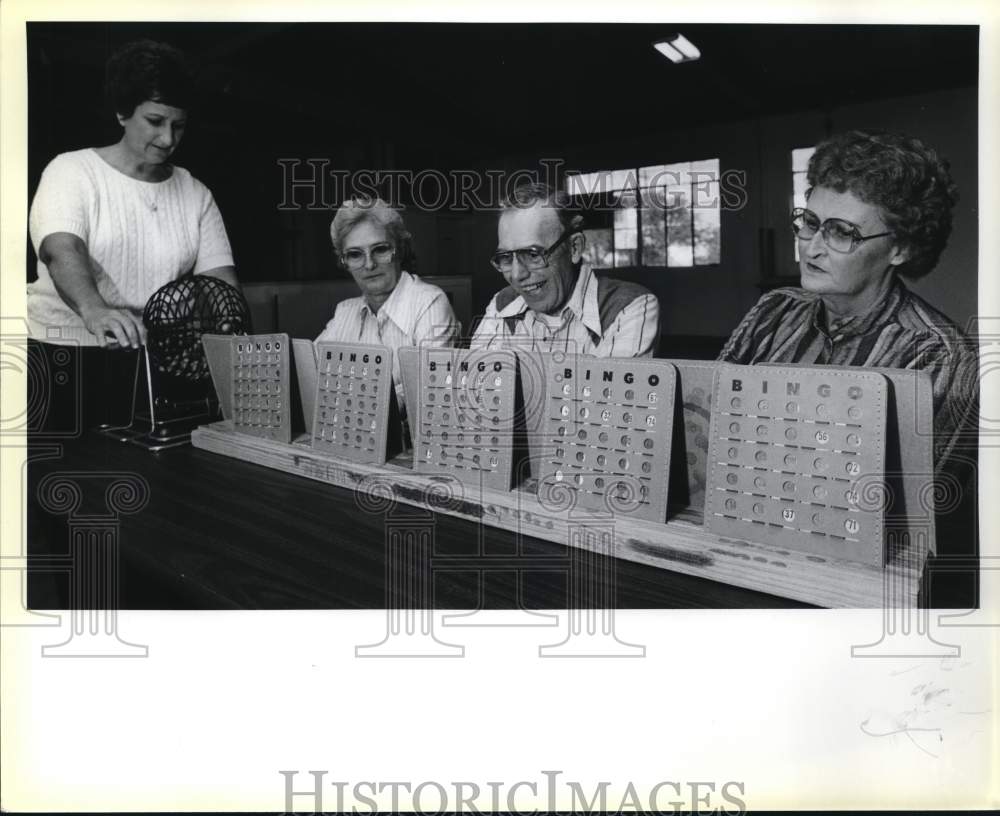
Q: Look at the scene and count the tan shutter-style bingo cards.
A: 5